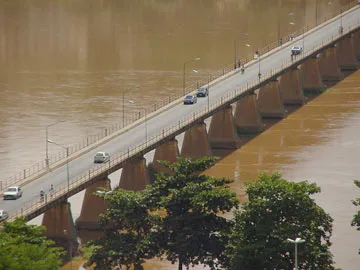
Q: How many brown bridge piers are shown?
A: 13